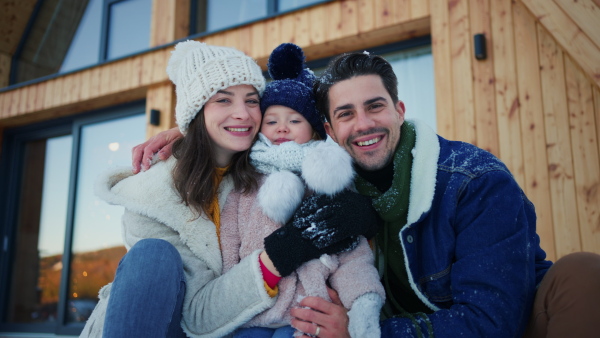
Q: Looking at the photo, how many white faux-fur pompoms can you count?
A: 2